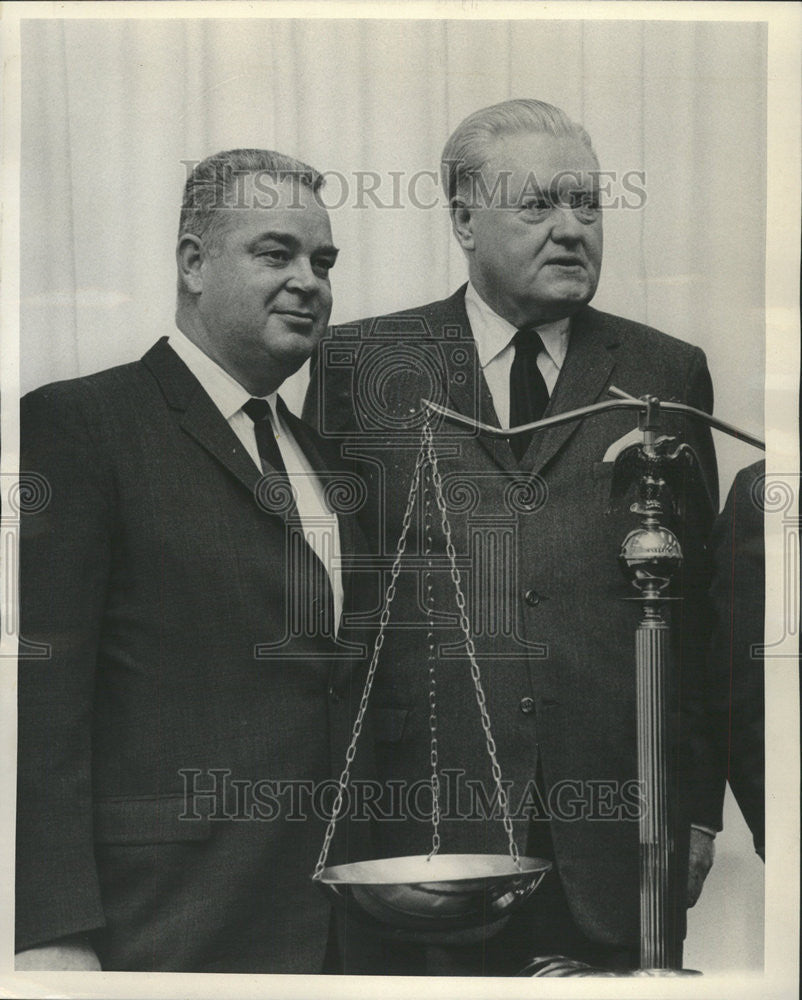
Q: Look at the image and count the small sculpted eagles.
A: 1